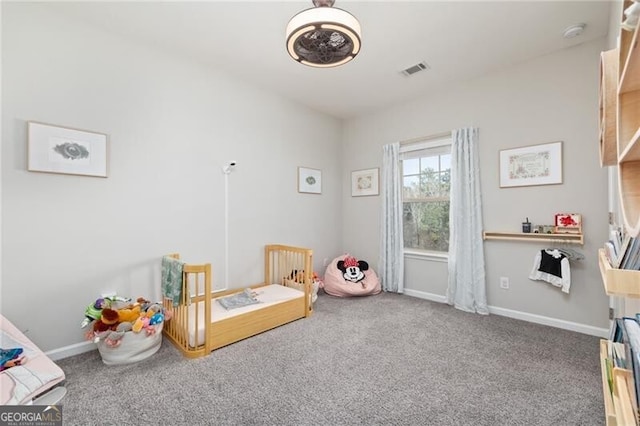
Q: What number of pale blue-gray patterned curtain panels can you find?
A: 2